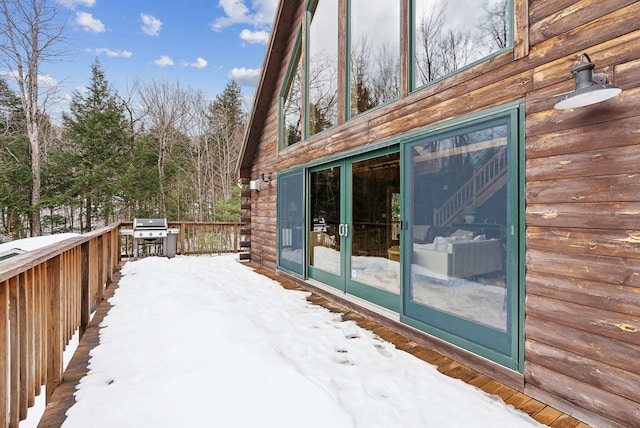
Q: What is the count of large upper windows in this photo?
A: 4